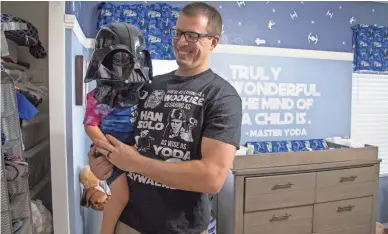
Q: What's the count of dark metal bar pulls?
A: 4